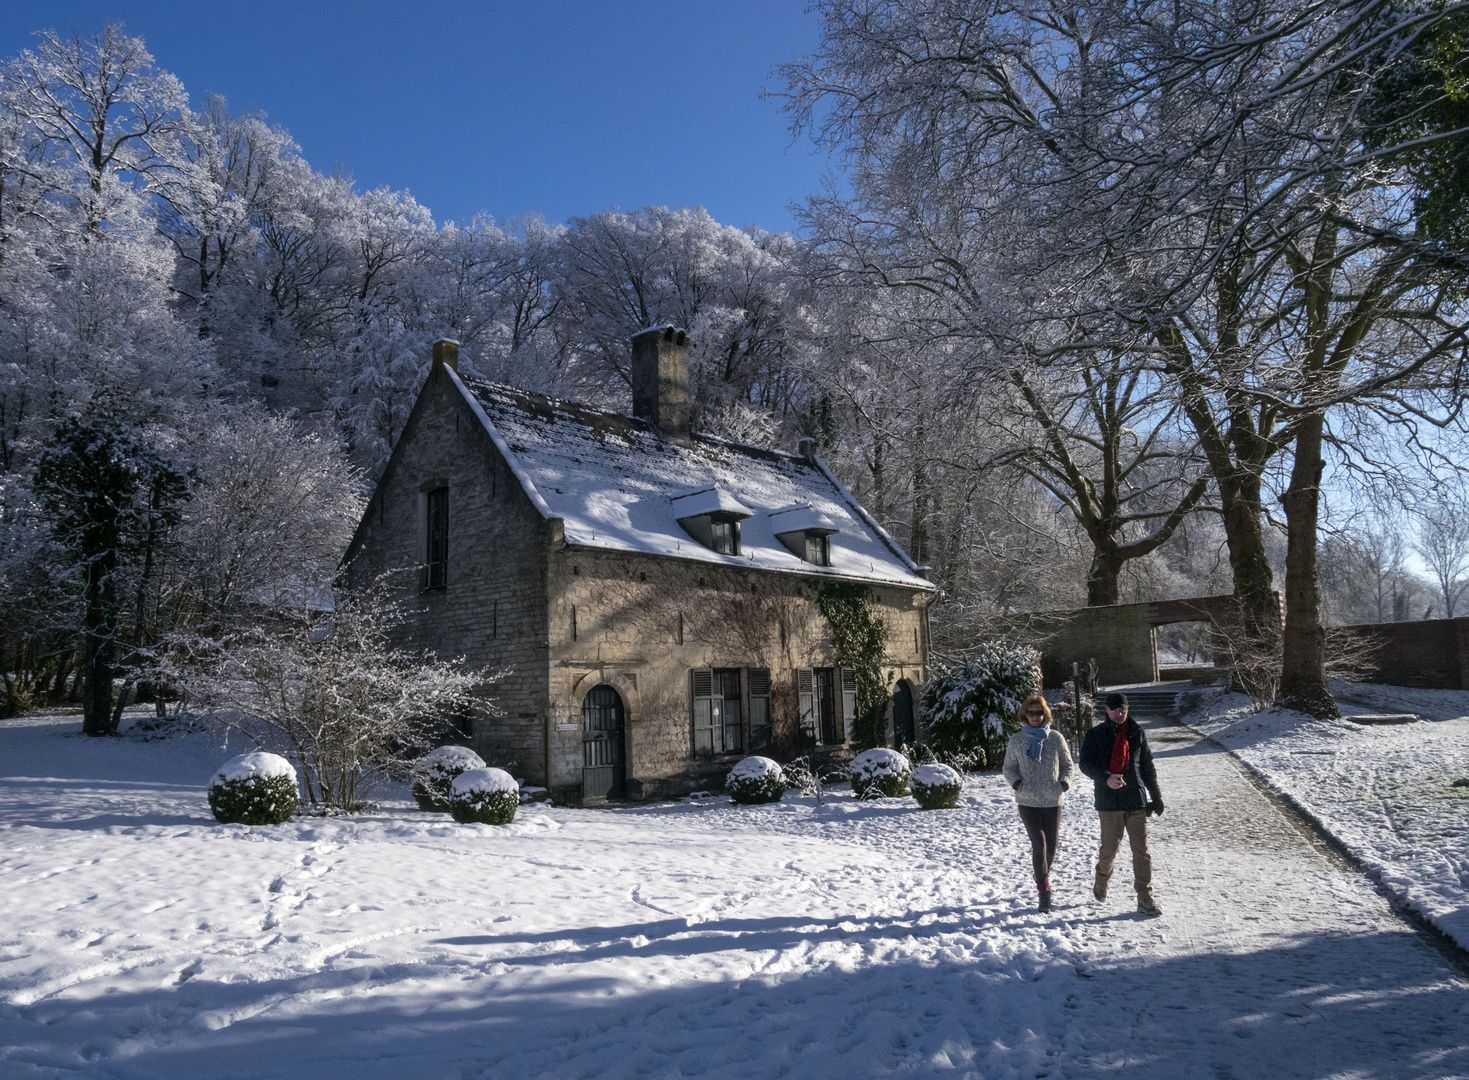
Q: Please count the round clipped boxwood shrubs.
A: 6